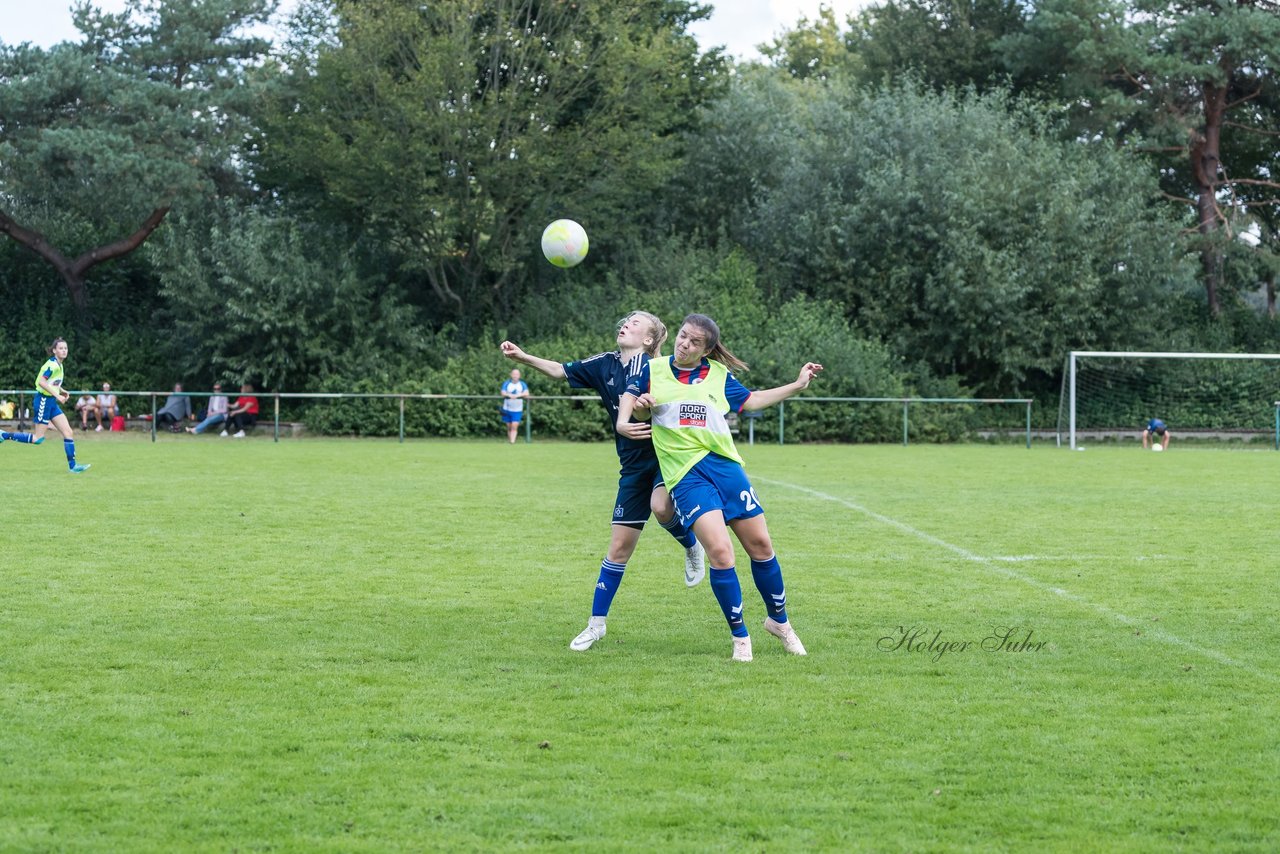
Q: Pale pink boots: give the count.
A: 2